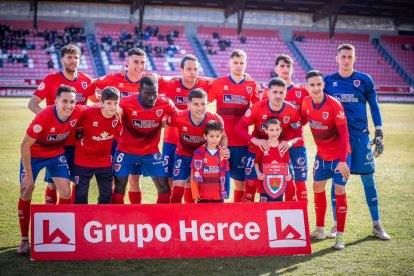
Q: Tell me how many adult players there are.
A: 11